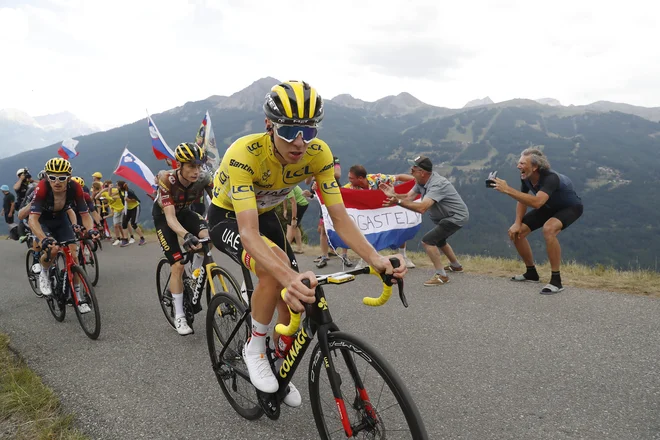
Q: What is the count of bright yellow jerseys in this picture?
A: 1